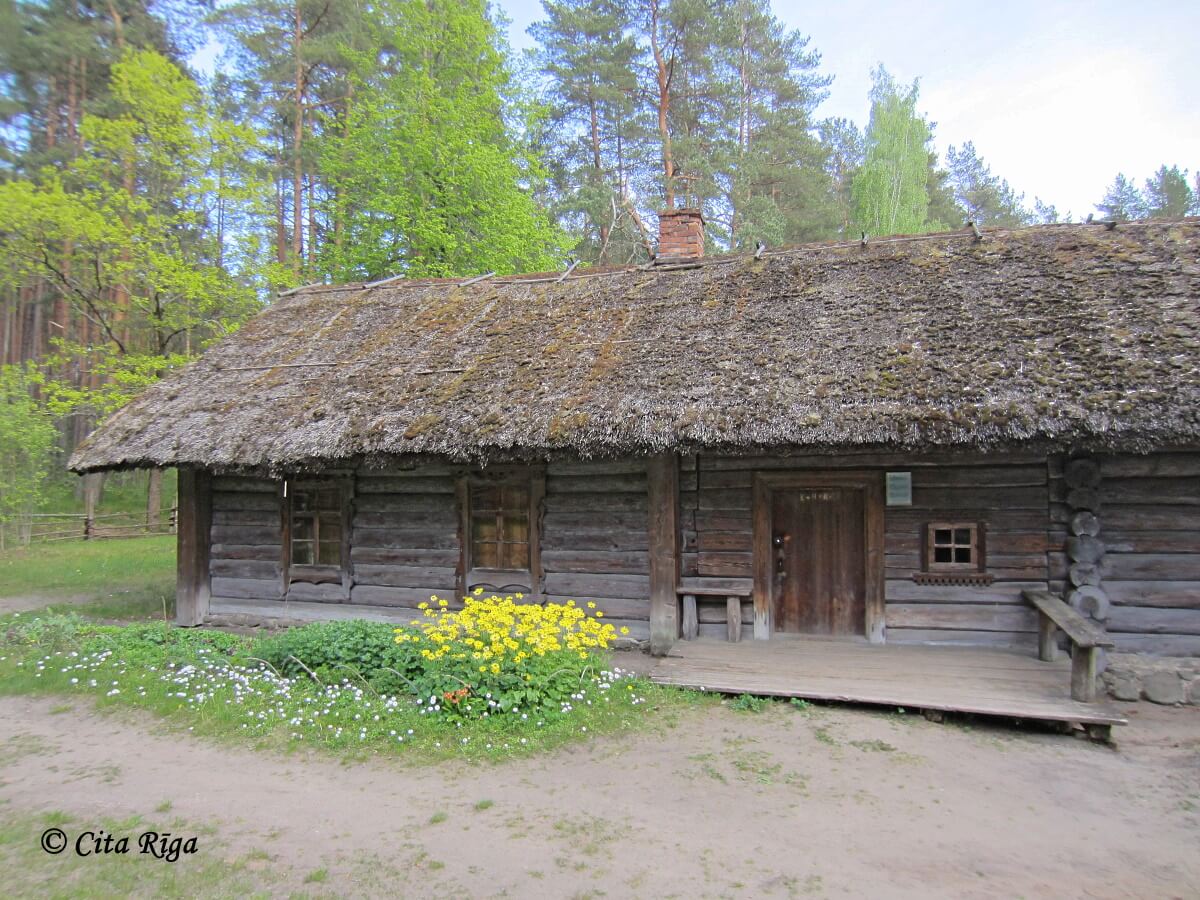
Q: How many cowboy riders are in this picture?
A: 0